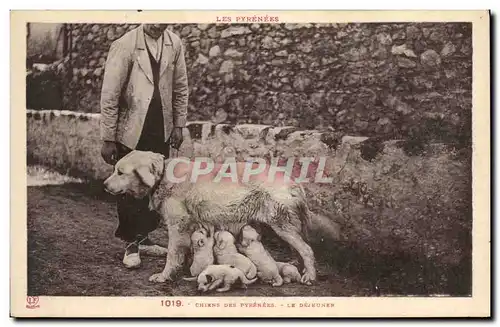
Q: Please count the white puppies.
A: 5